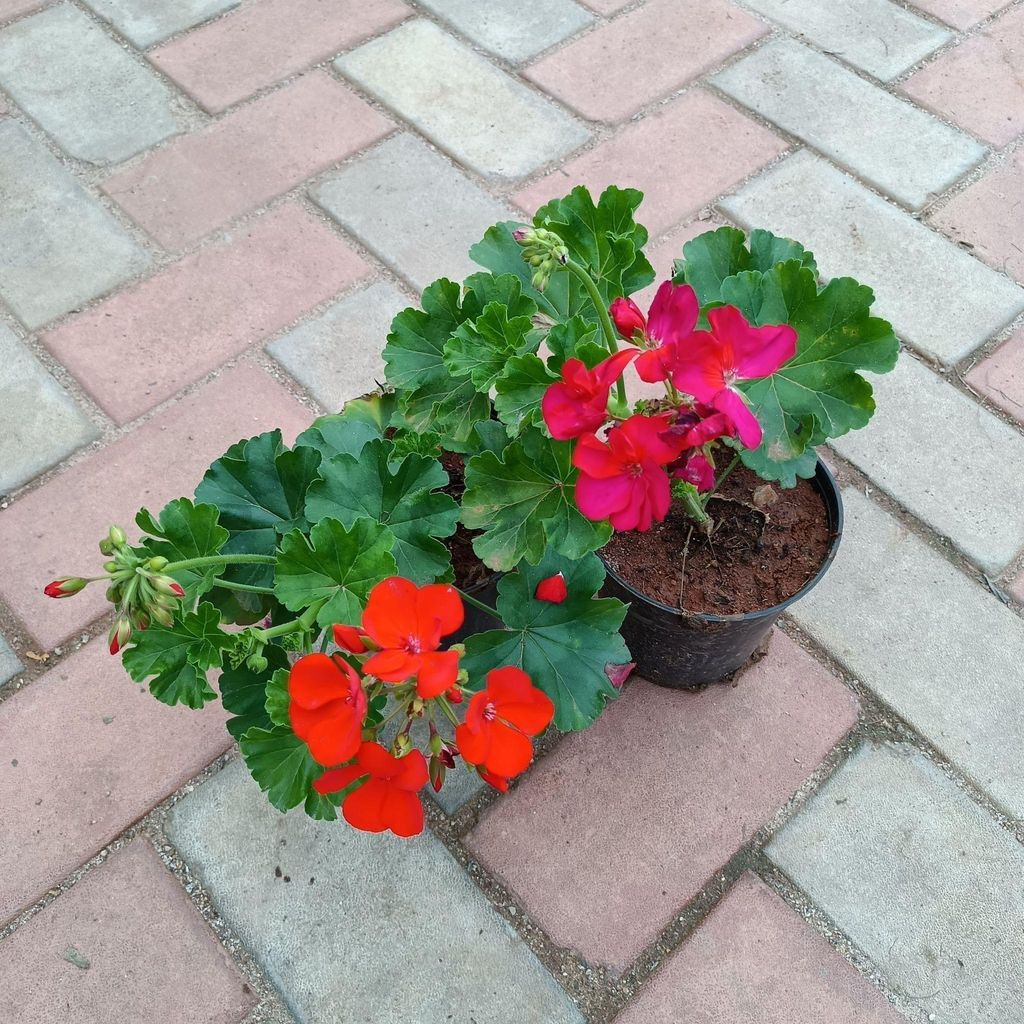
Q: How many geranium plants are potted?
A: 2